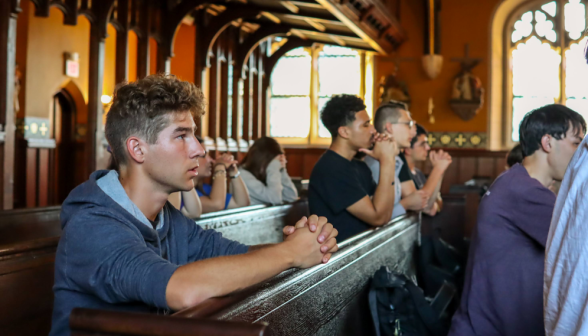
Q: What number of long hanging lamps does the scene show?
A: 1